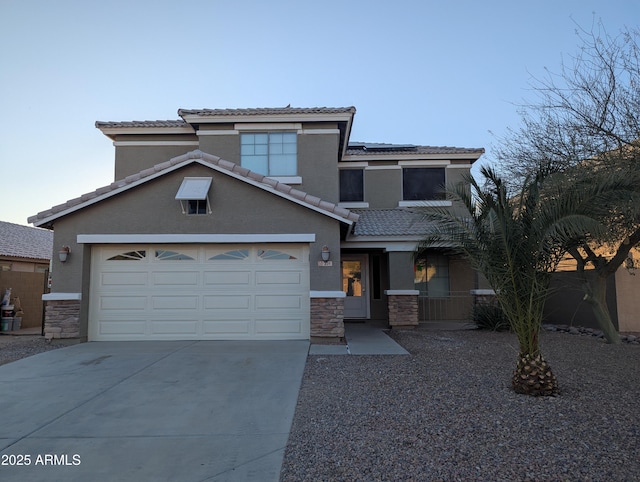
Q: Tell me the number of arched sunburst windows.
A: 4